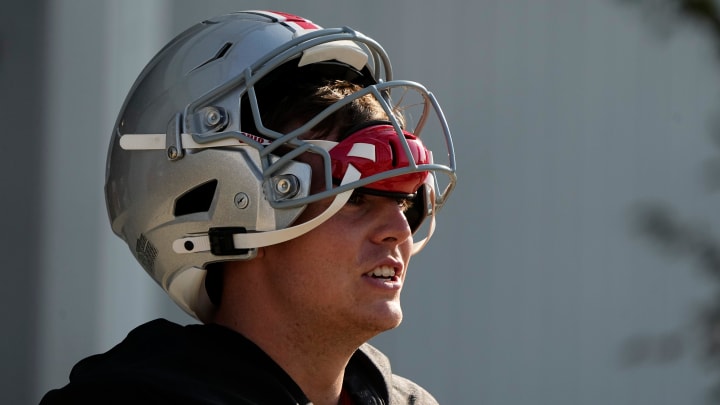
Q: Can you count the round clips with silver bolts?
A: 2